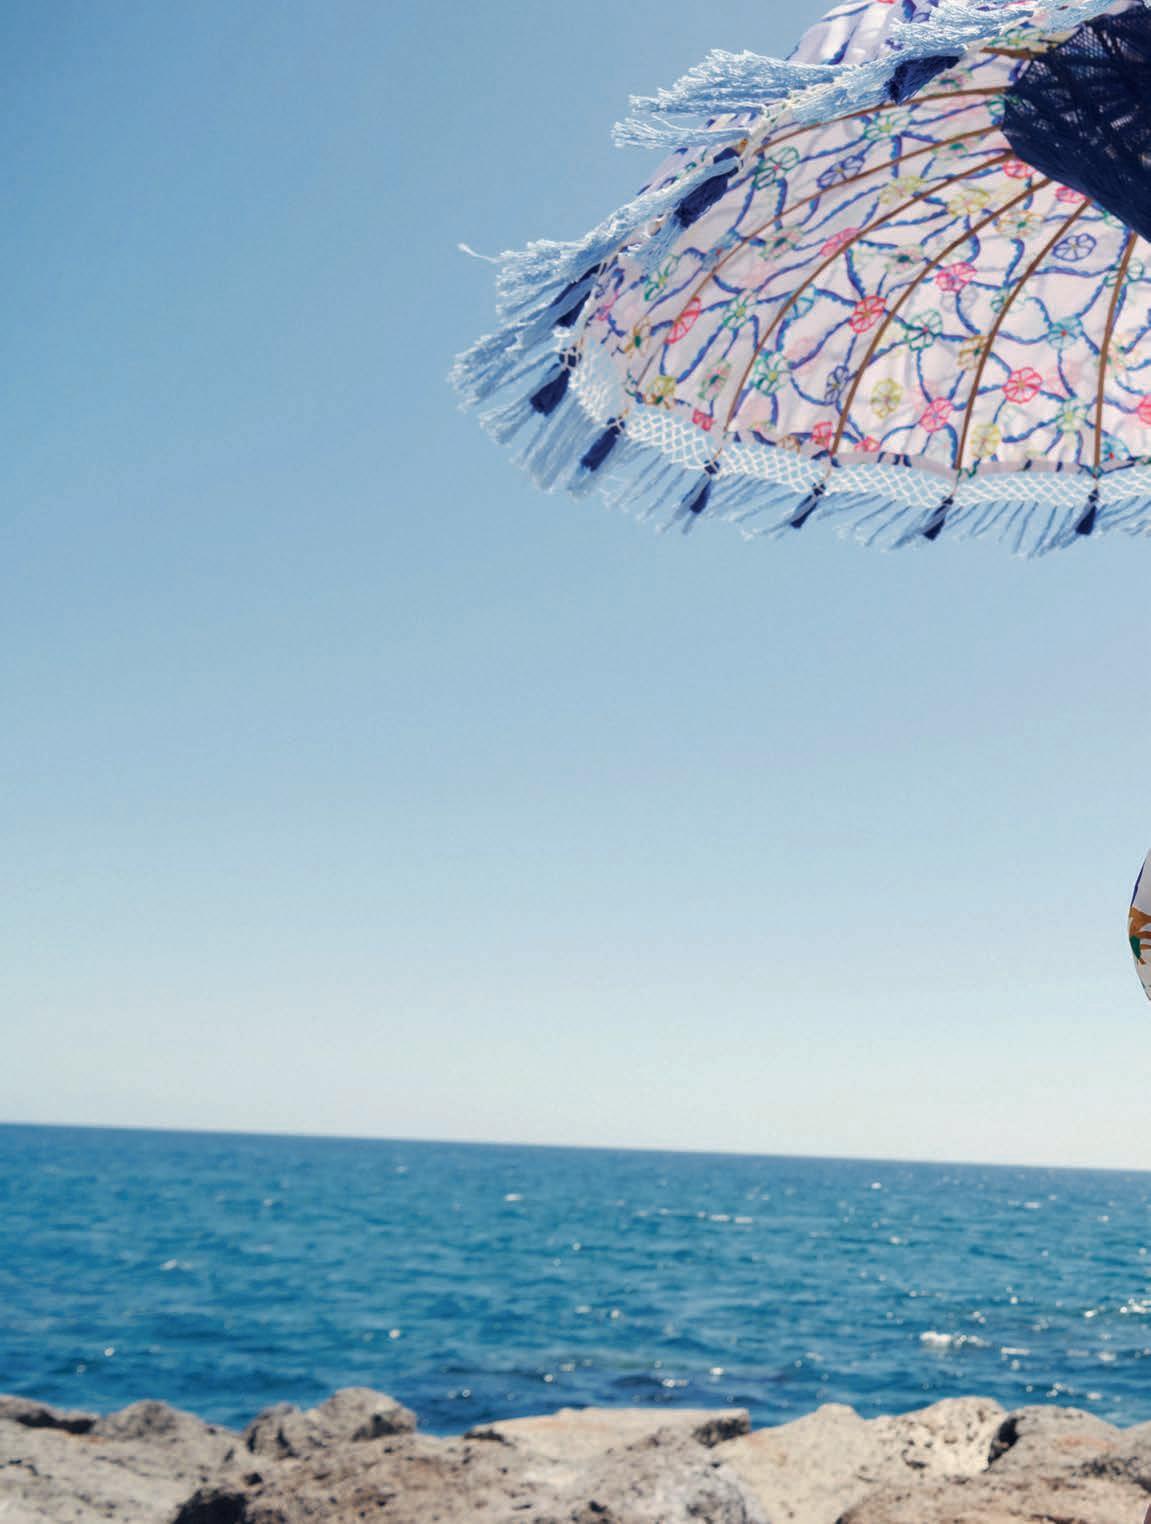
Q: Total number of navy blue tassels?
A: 9